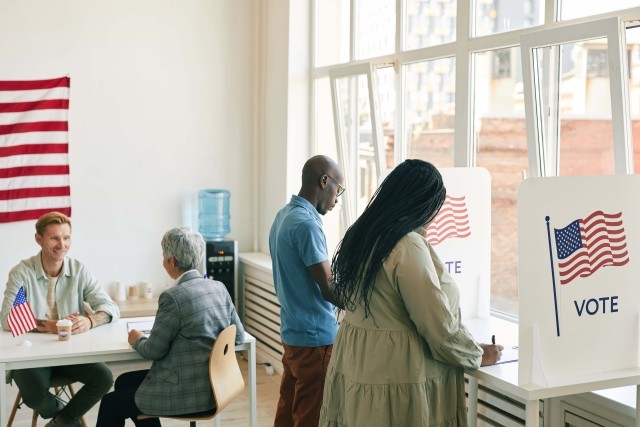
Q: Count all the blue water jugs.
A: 1